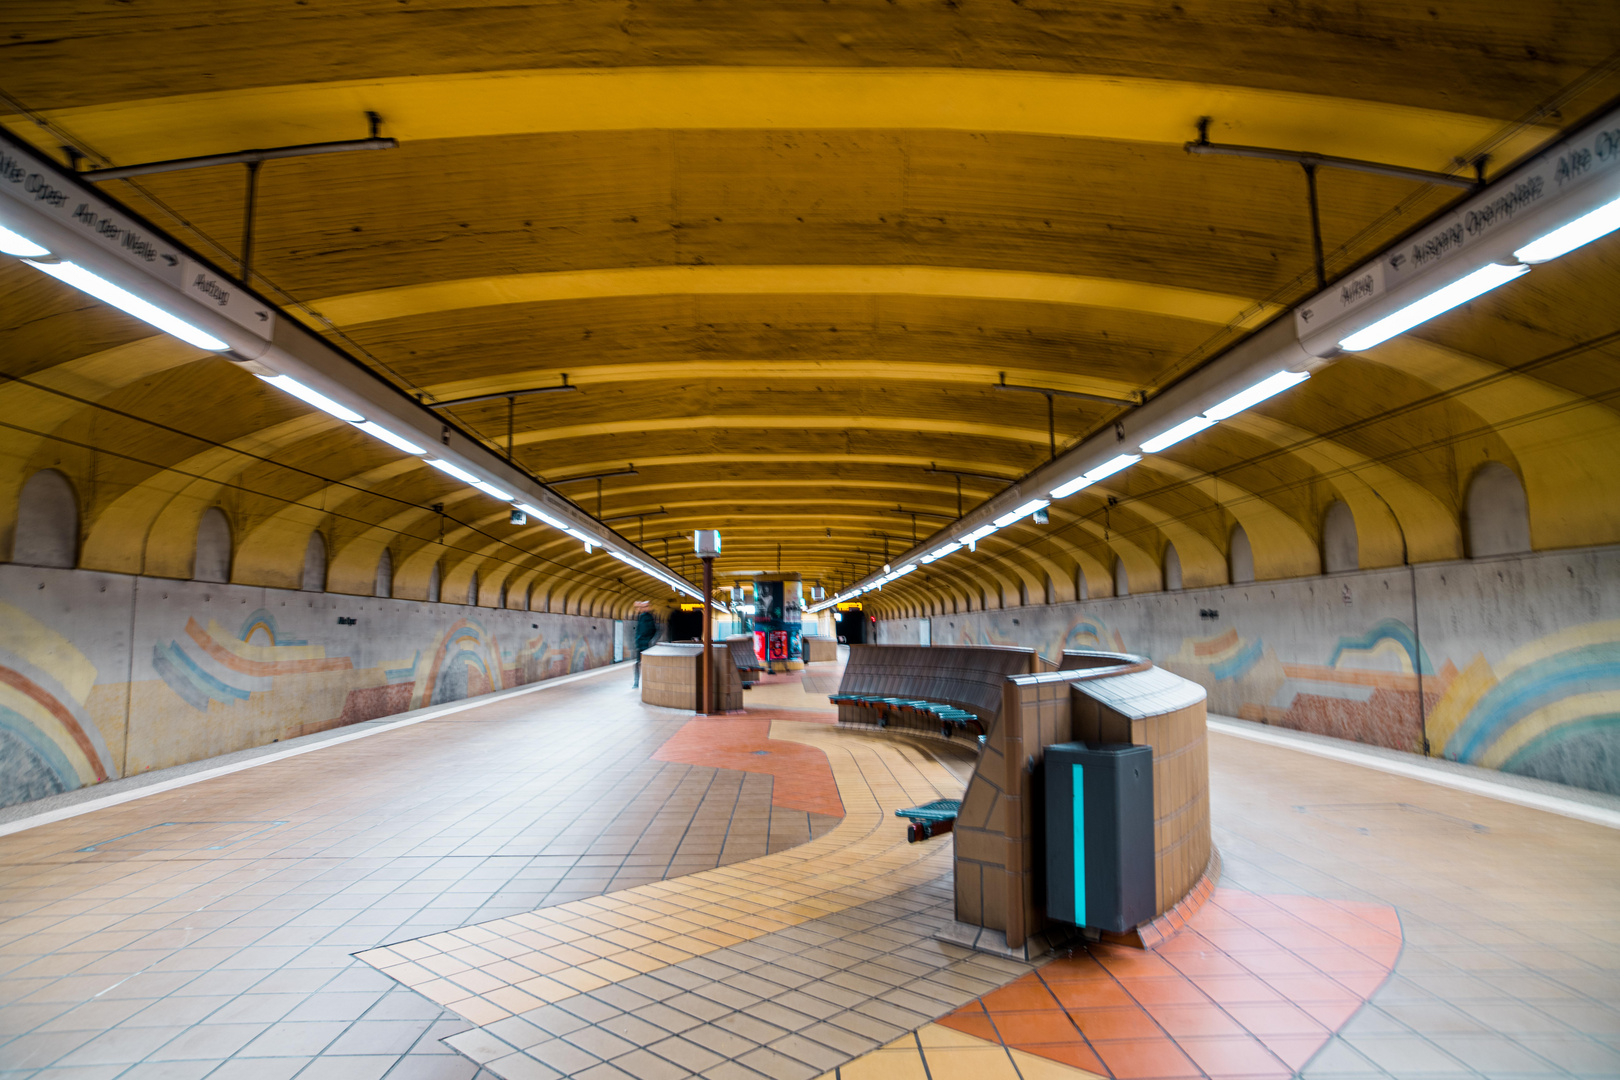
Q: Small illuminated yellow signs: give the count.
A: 2